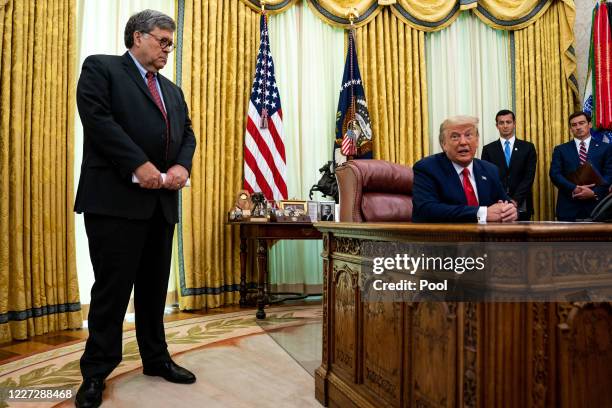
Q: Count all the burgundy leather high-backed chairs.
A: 1